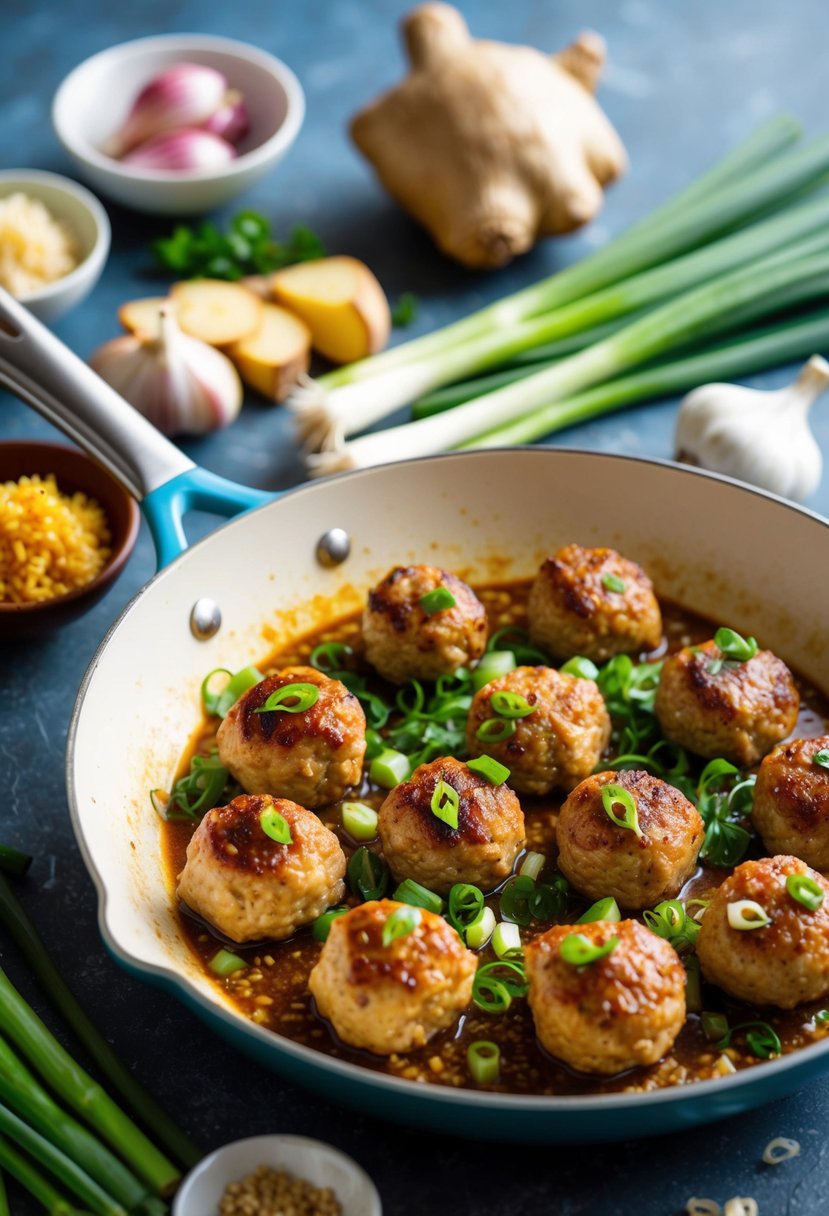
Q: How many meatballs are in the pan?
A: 12